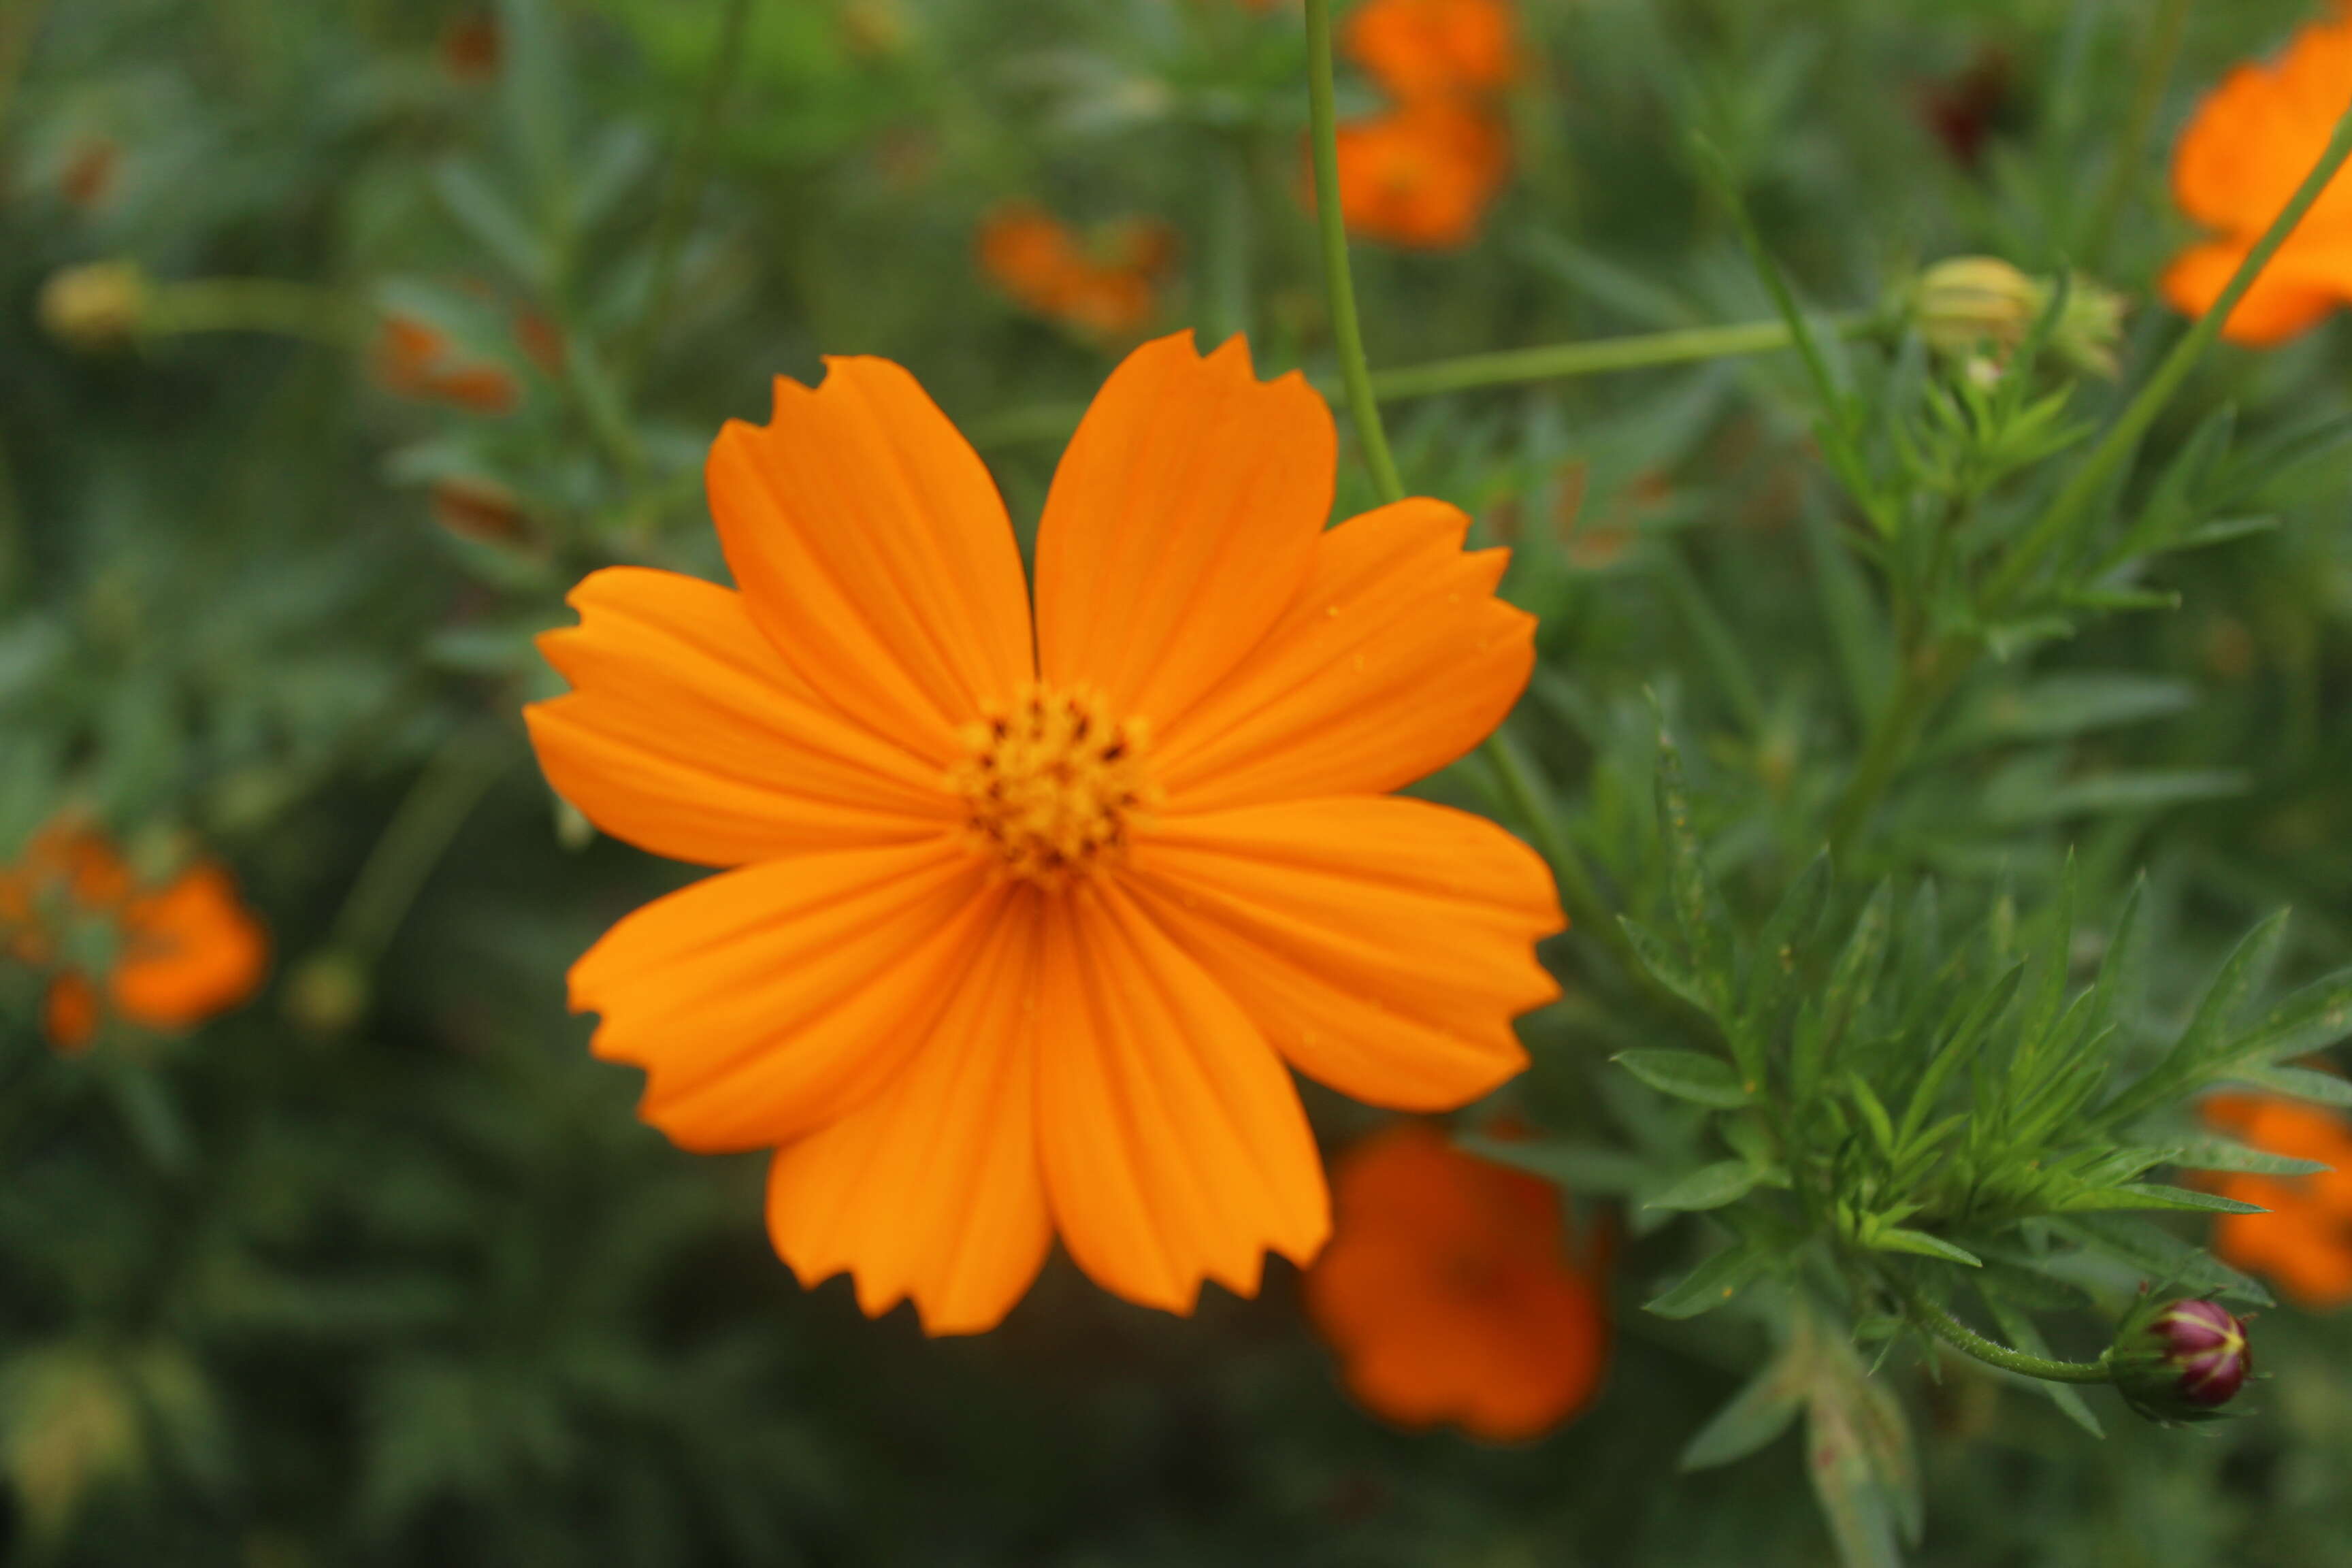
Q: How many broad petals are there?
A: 8